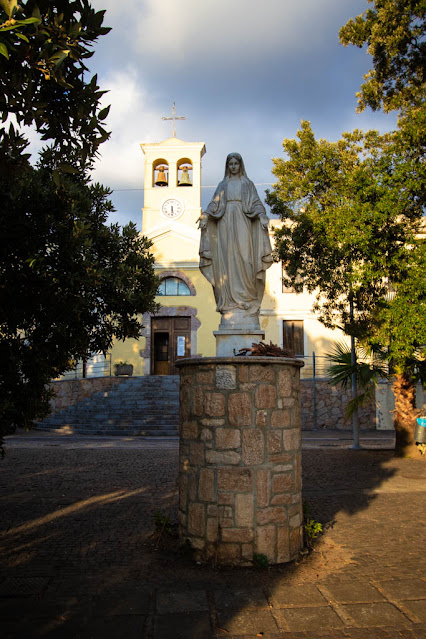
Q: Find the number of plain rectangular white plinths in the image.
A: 1